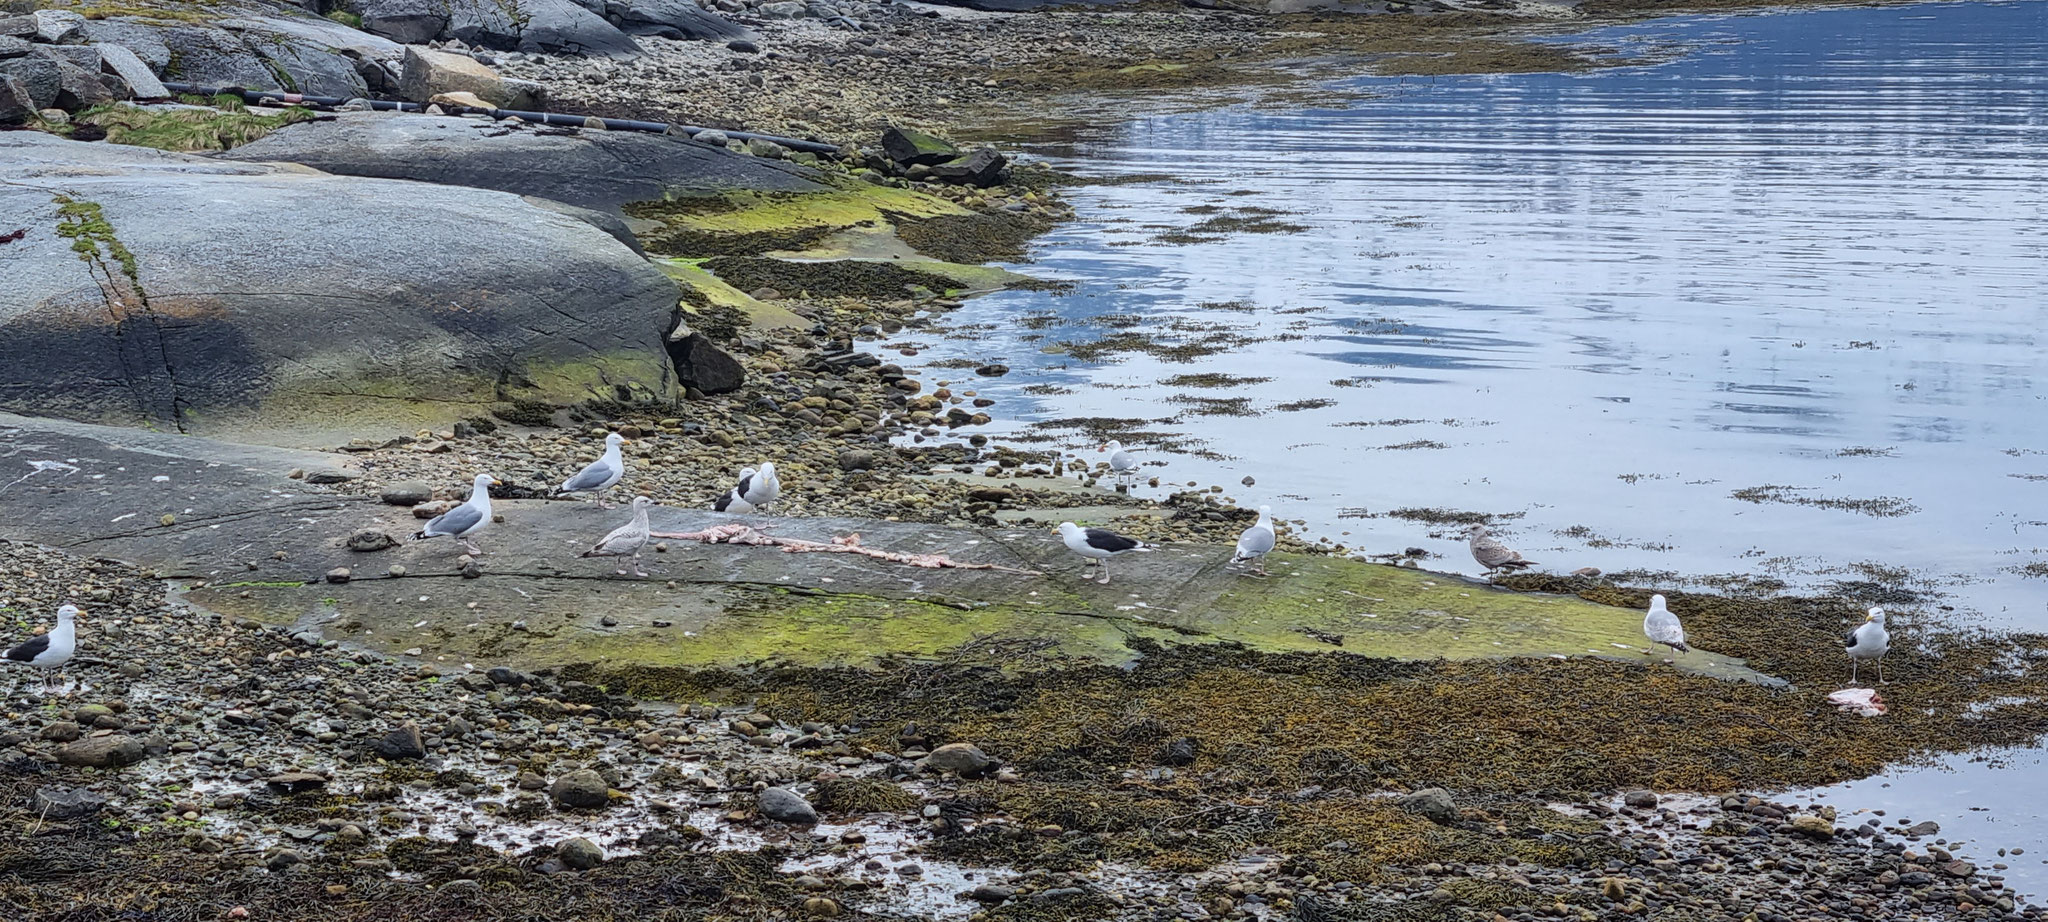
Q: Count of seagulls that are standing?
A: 12